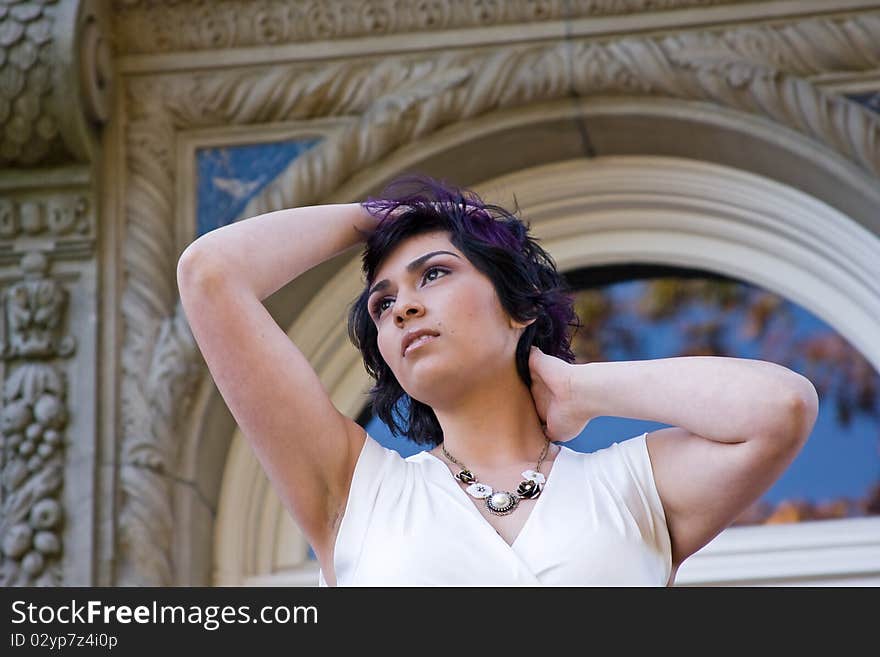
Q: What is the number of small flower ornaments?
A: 4